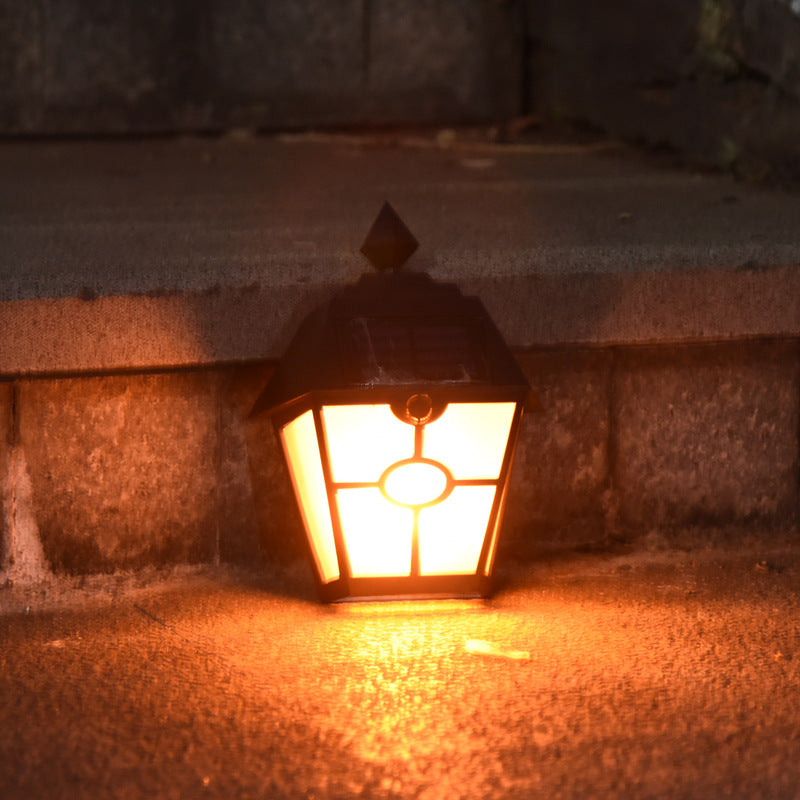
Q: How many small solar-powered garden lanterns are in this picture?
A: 1